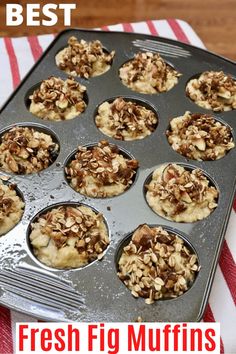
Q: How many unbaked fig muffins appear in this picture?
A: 12